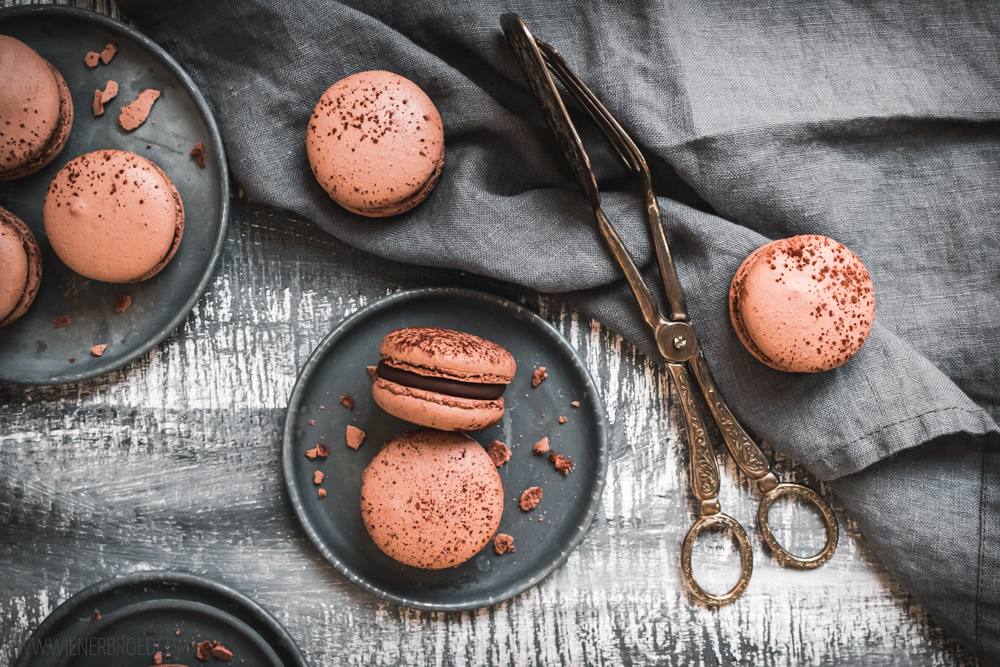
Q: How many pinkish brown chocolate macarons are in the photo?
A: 7